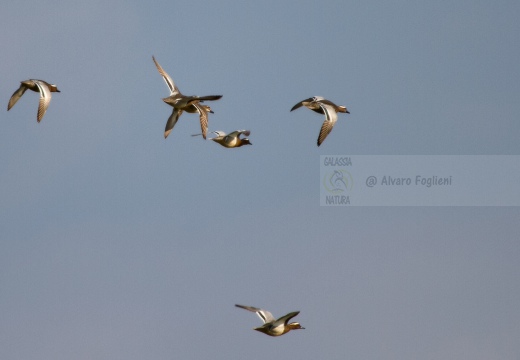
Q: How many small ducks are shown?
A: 6